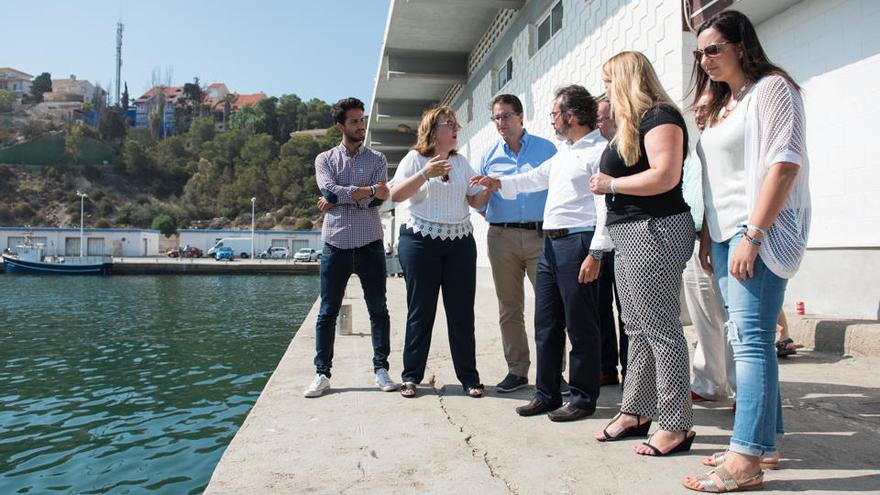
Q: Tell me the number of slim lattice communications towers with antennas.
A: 1